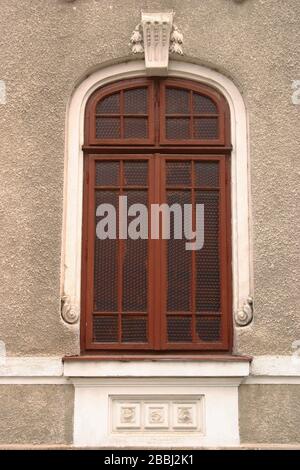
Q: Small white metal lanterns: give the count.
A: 0